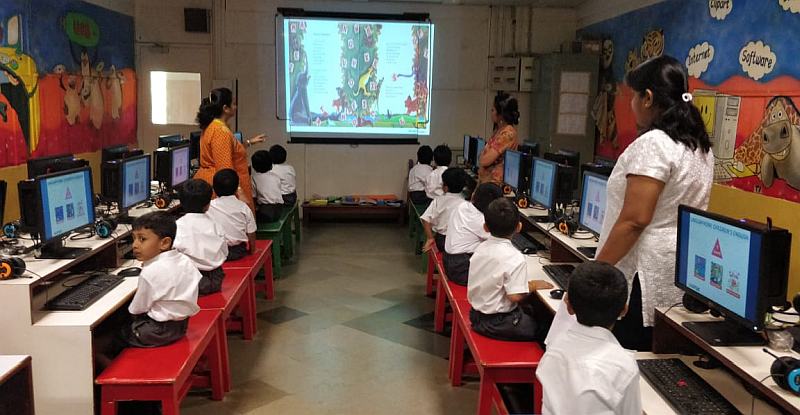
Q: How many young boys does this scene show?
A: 11